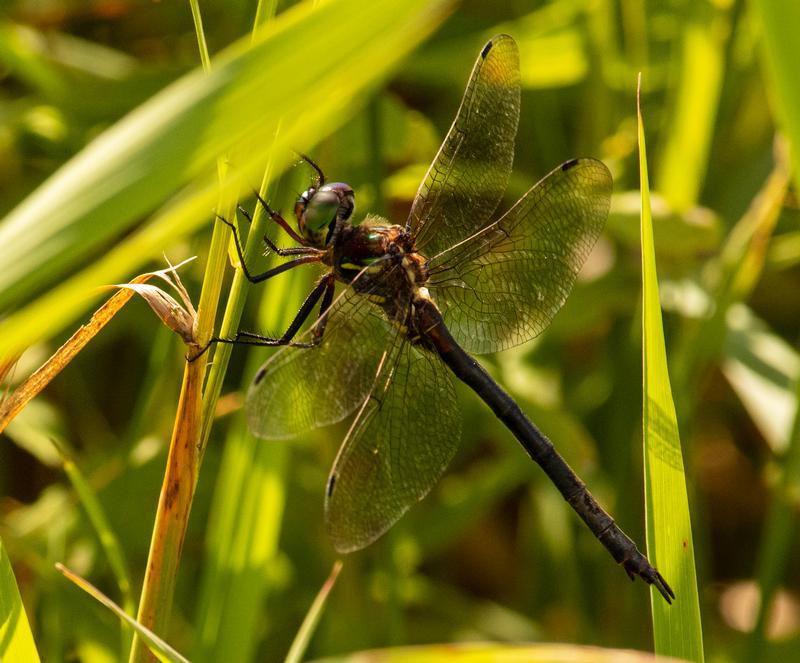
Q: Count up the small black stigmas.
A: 4